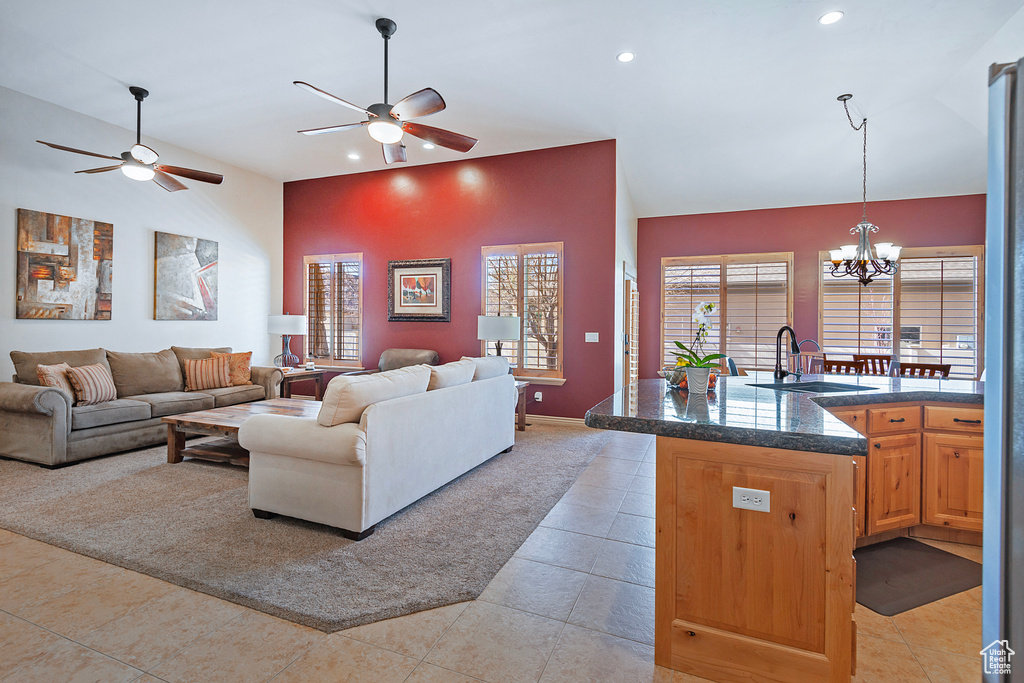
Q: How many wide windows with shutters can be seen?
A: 2